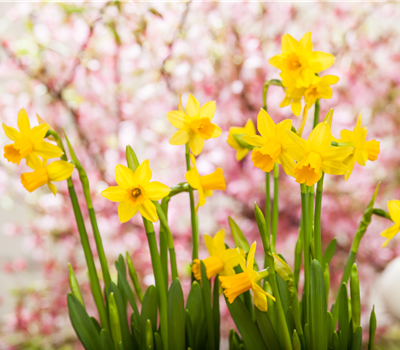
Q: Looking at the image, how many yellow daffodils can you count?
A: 15